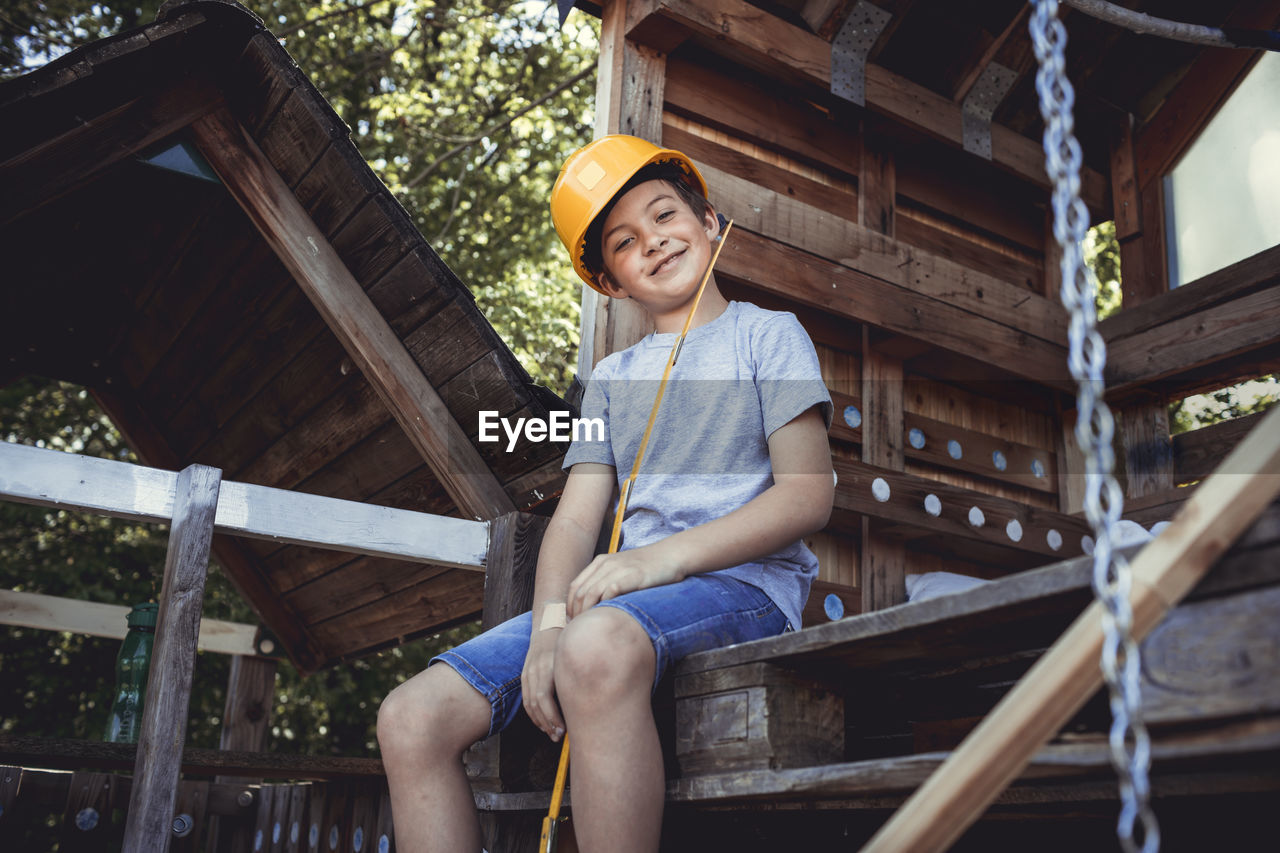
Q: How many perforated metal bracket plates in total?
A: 2